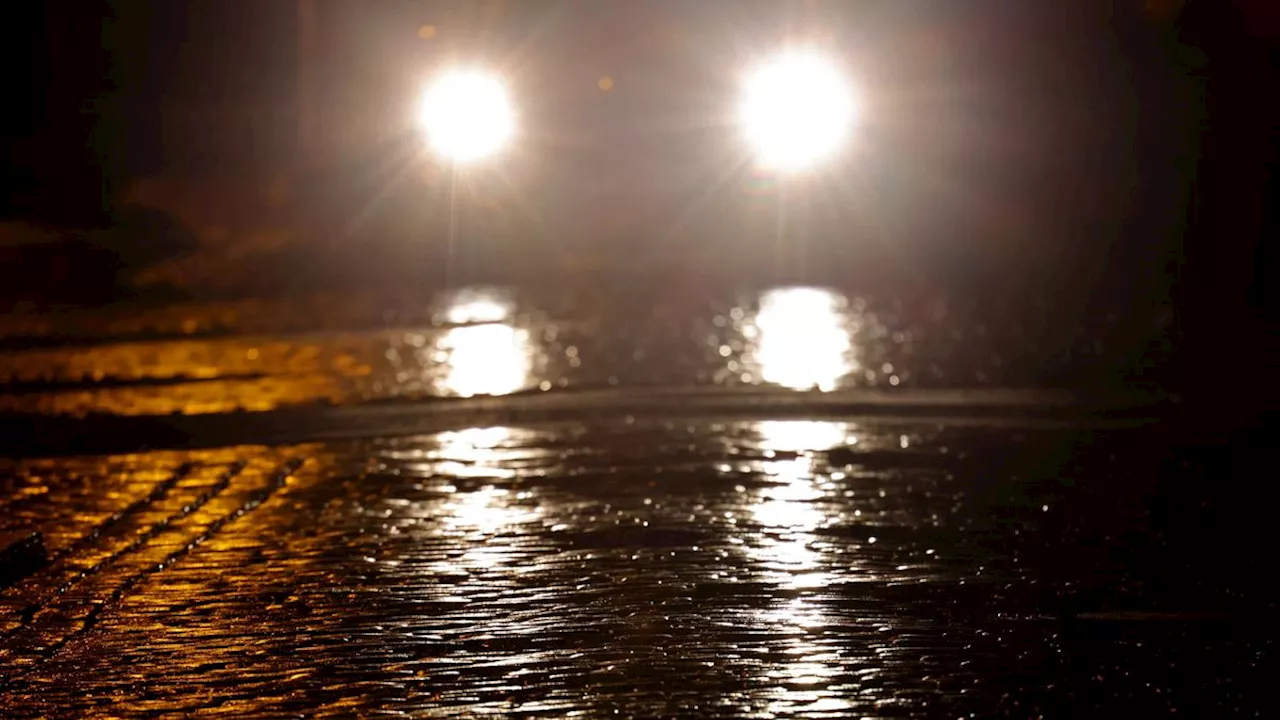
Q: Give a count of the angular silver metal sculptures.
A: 0